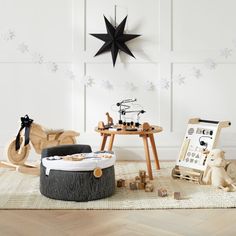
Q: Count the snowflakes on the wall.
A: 14